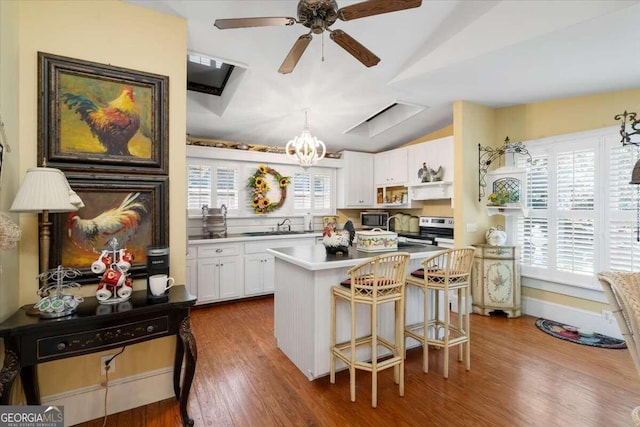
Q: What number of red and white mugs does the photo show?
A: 5